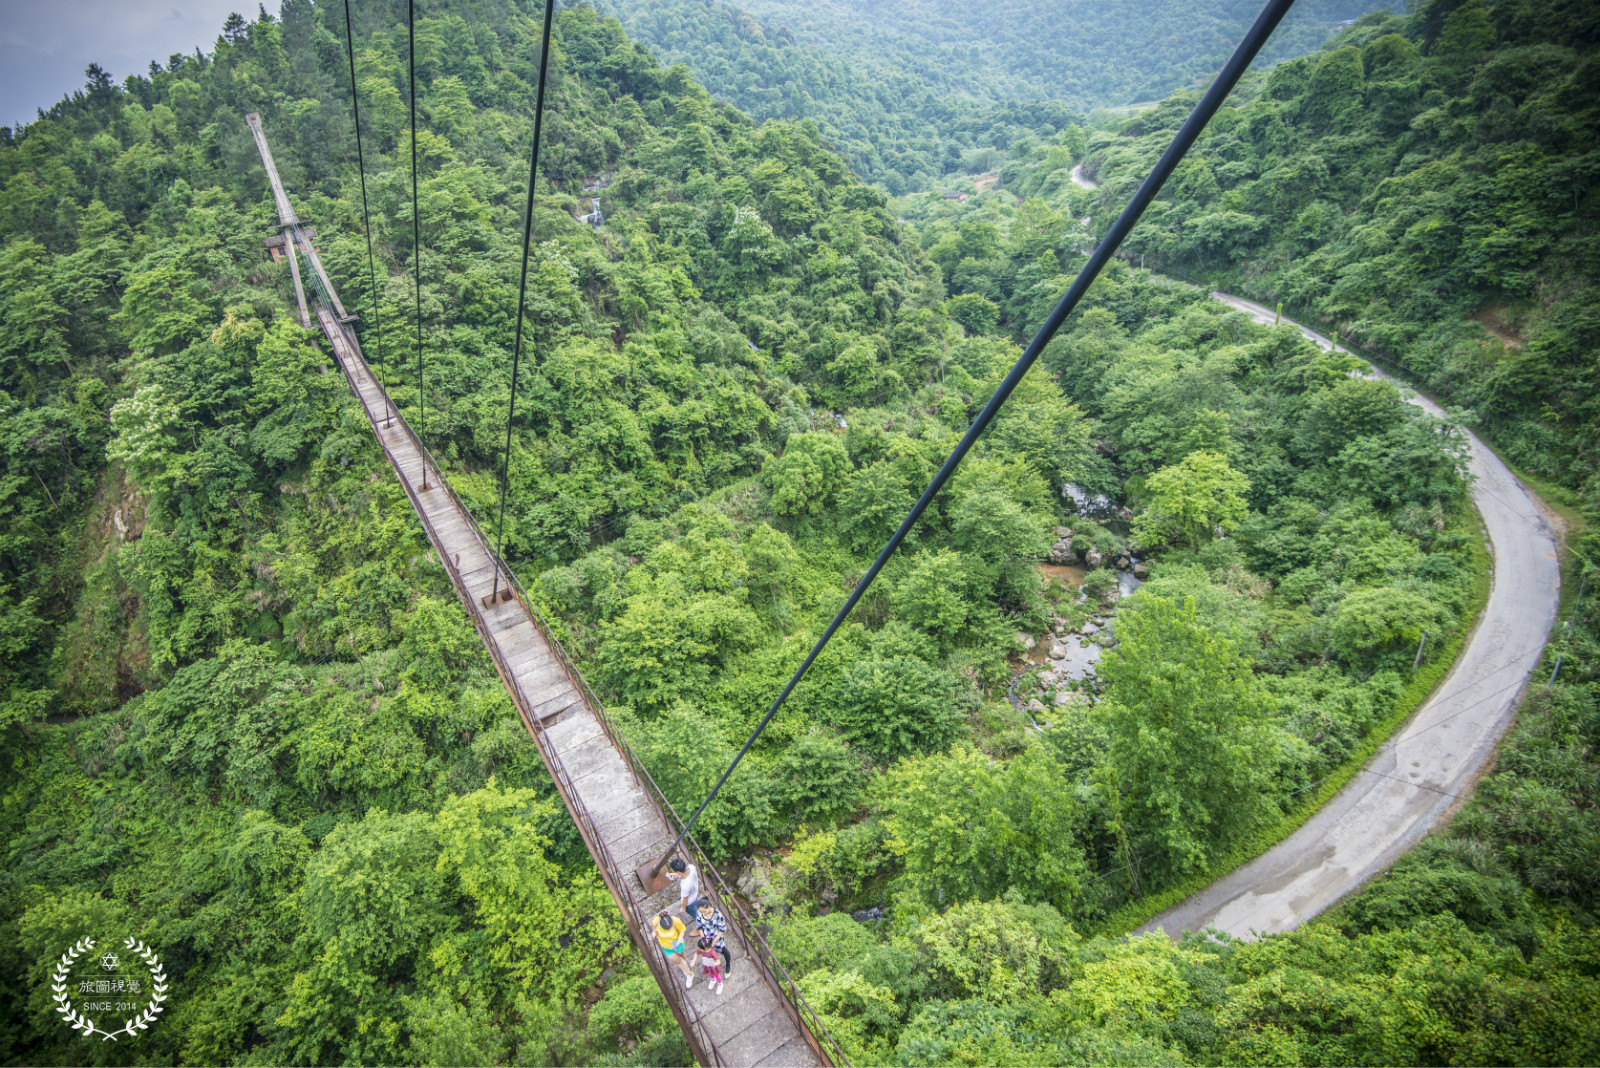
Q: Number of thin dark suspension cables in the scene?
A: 4